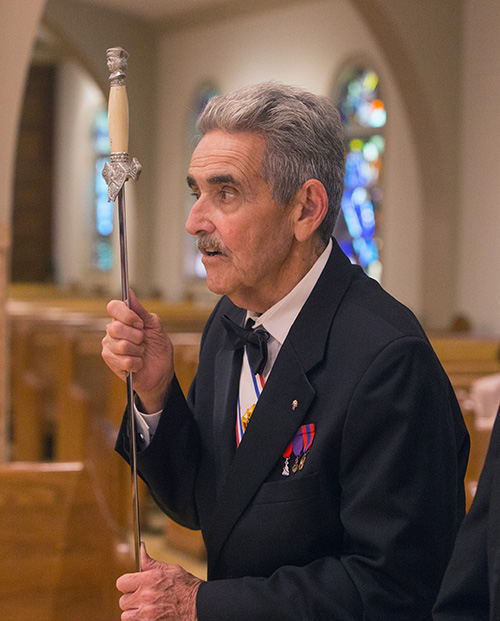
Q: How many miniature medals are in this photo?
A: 3